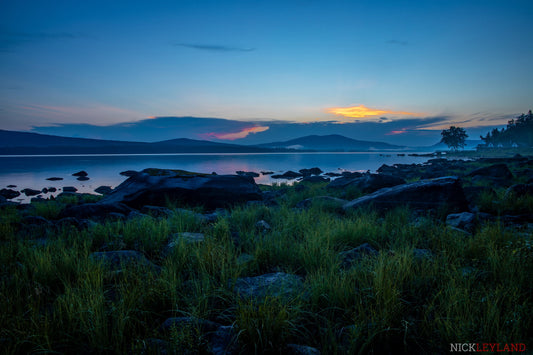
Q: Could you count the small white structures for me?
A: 3